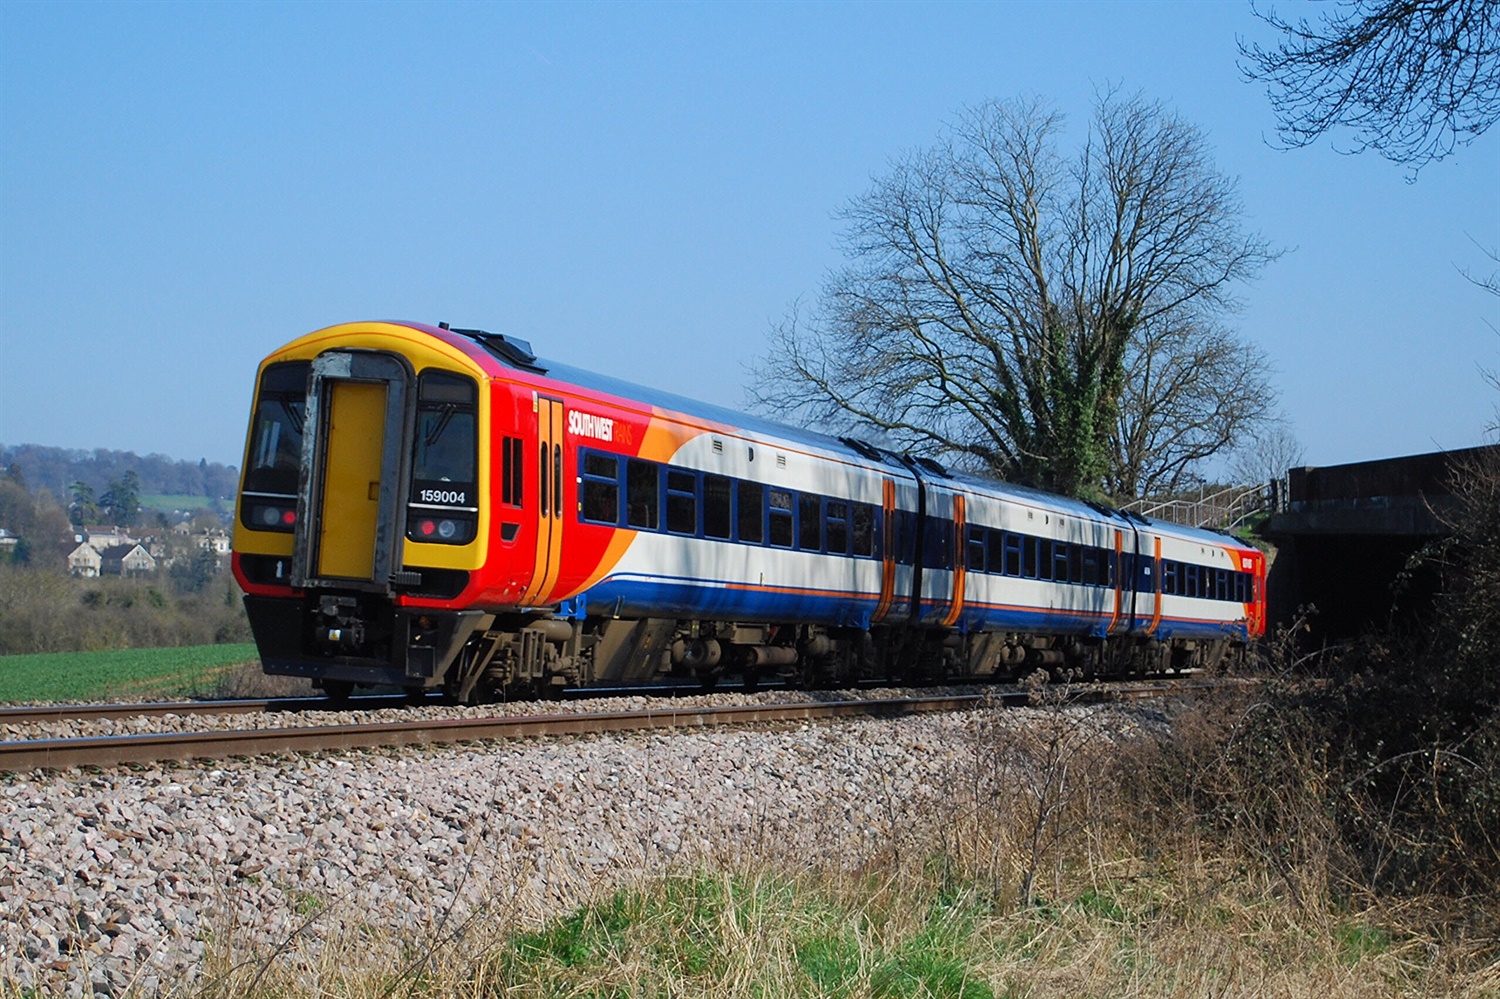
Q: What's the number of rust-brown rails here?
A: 2